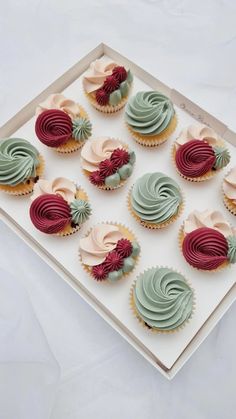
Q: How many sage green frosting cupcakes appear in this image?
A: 4